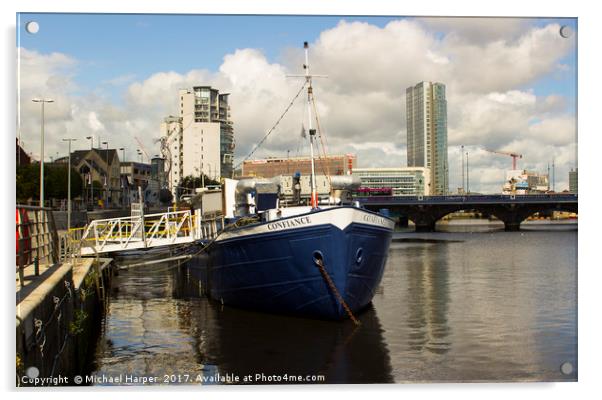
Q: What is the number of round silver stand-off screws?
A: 4